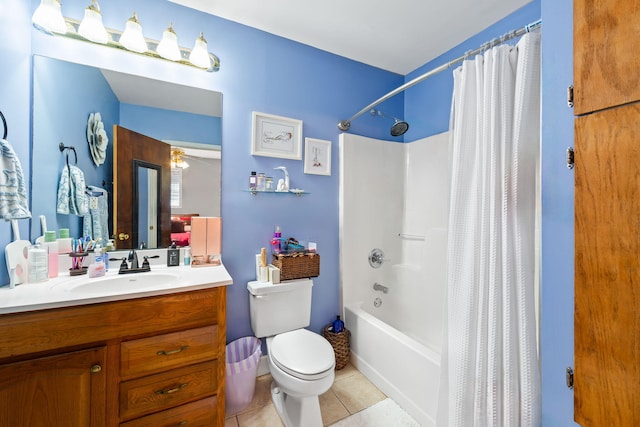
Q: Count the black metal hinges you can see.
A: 3